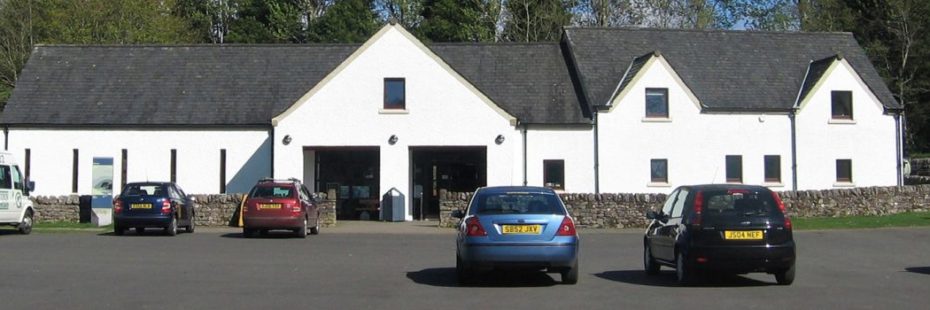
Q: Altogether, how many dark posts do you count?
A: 5